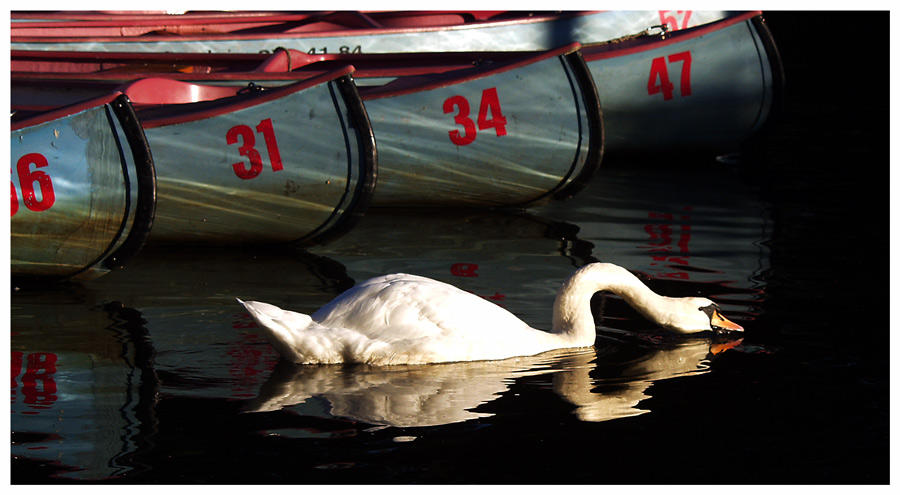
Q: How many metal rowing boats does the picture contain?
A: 5